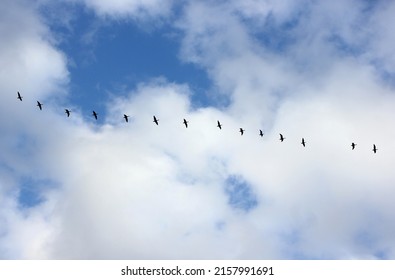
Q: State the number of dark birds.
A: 14